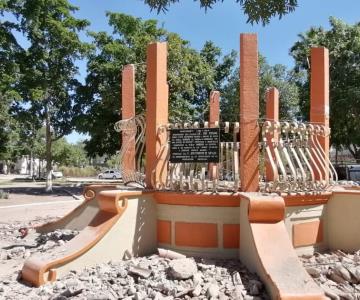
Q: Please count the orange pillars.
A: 6